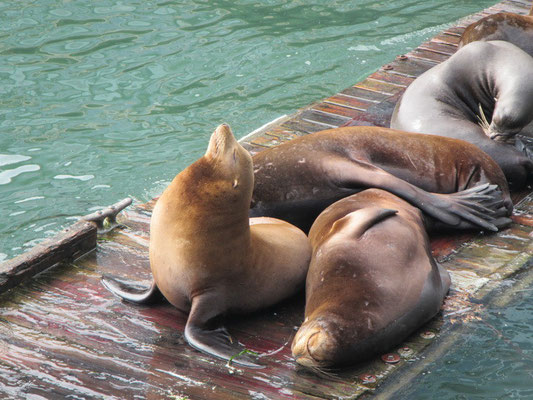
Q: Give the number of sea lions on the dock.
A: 5